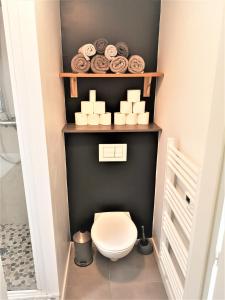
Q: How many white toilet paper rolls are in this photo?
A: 12